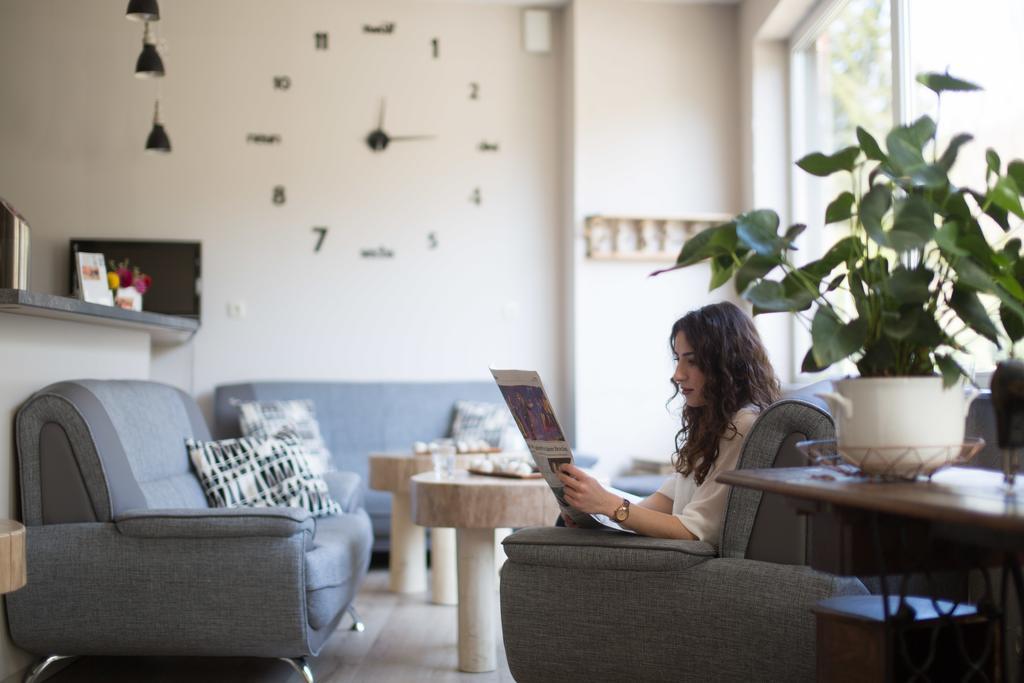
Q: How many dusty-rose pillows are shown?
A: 0